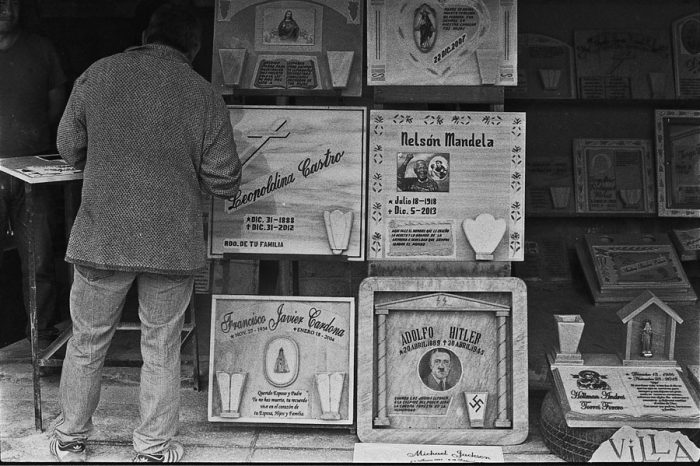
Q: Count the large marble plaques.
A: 6